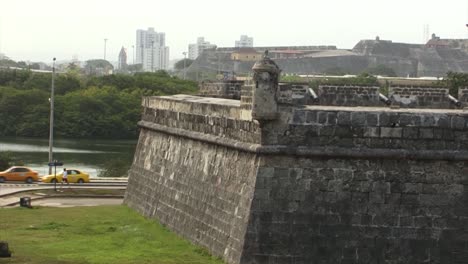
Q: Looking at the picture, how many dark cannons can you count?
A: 3